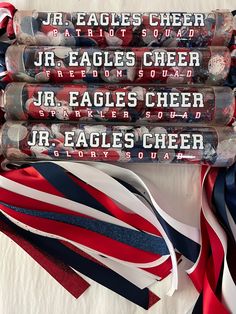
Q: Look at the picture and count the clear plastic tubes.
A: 4